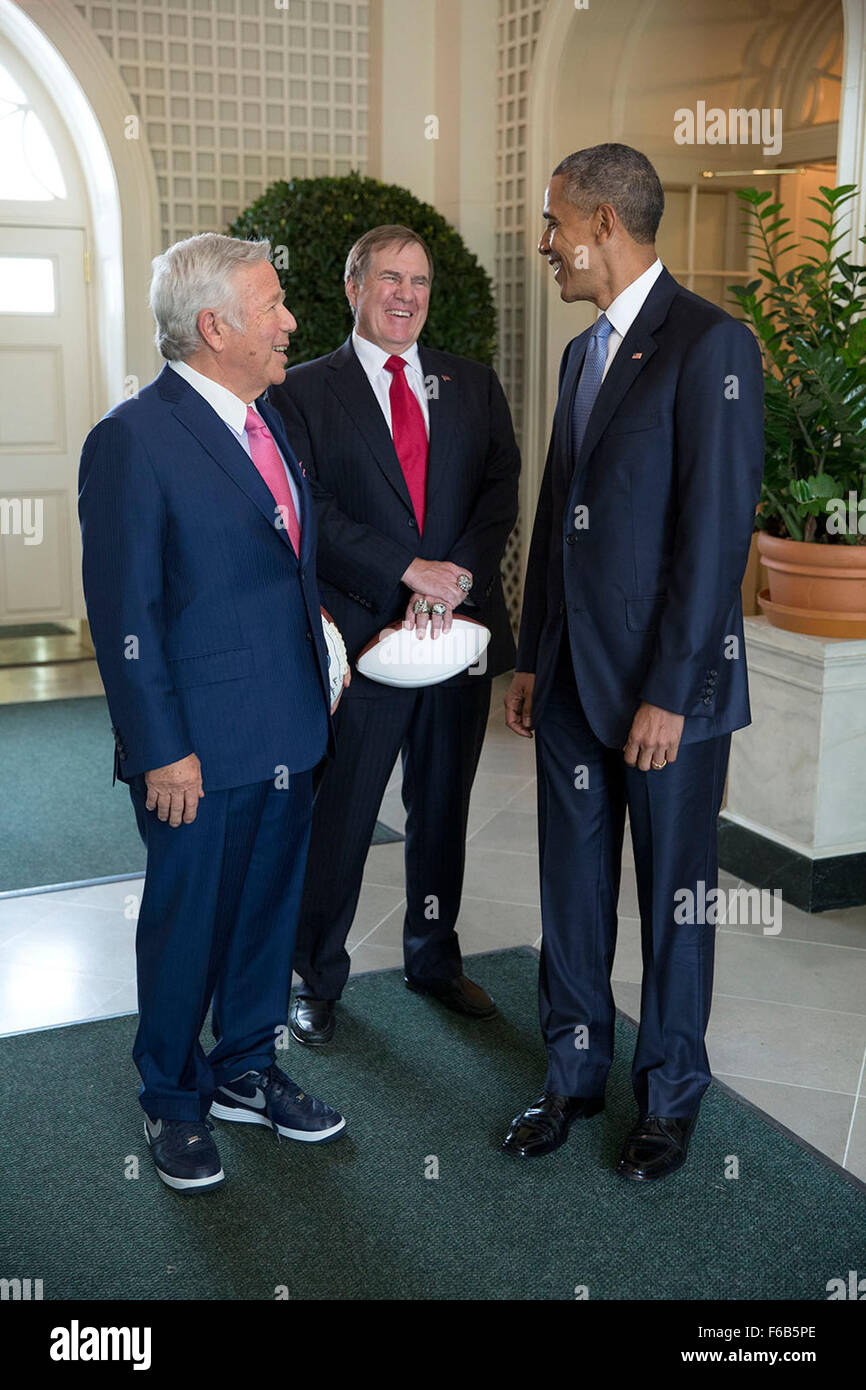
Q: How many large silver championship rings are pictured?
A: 3